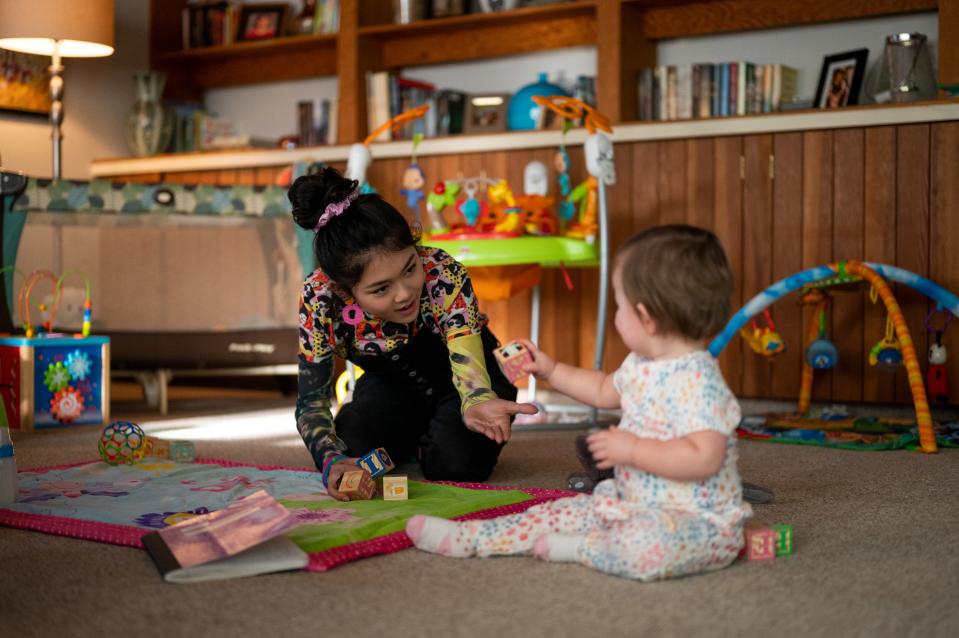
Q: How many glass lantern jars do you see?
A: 1